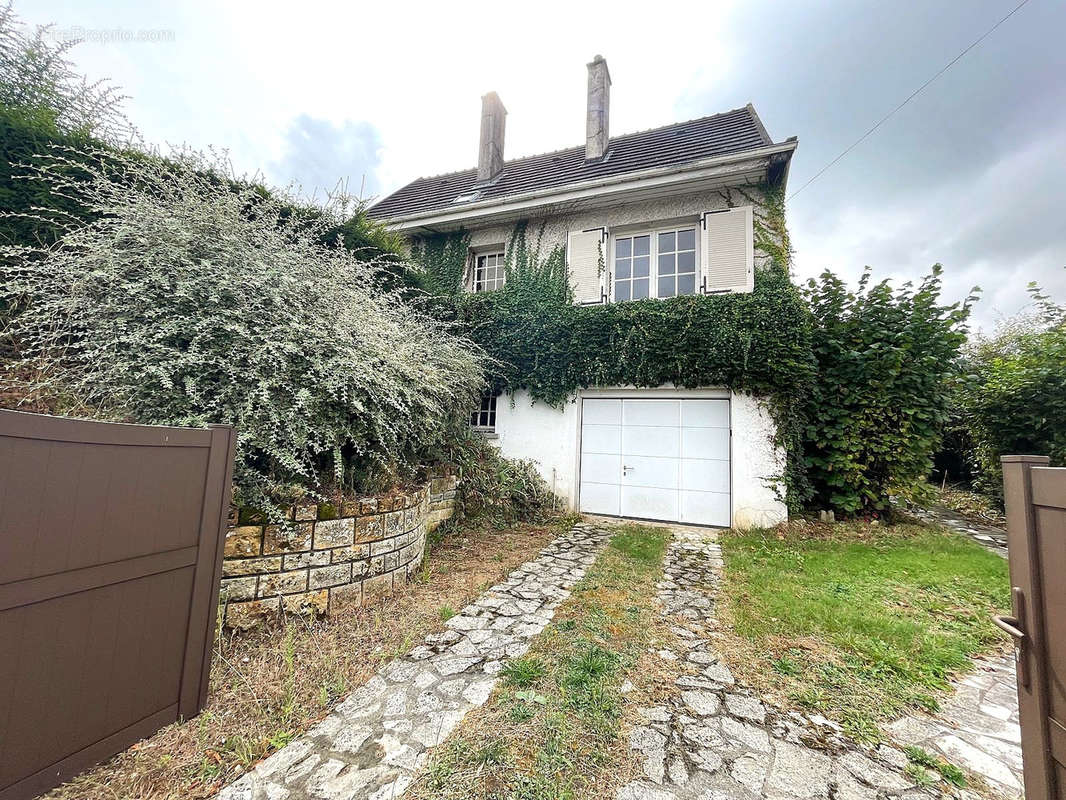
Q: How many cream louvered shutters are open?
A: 2